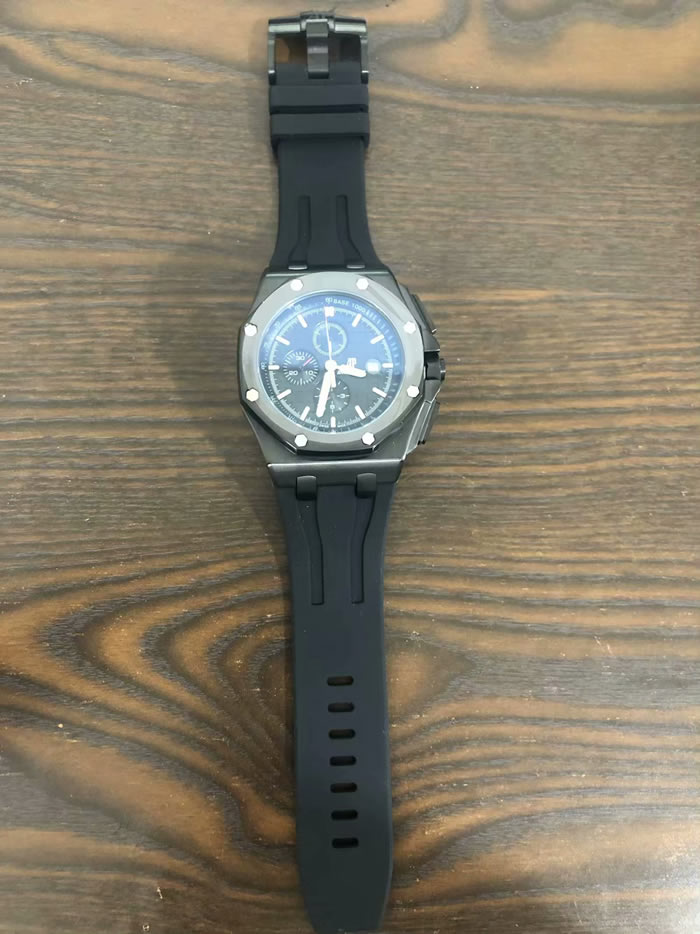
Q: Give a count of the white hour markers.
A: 12